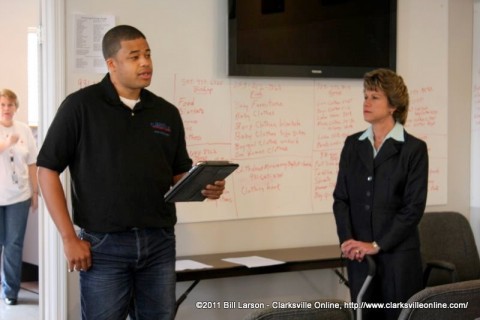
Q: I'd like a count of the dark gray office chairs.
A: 3